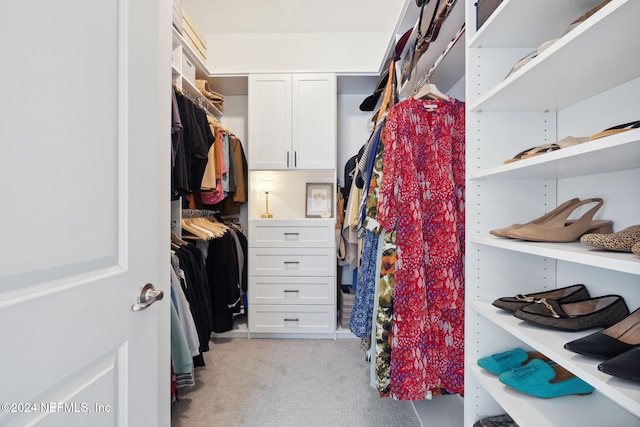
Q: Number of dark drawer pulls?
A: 4